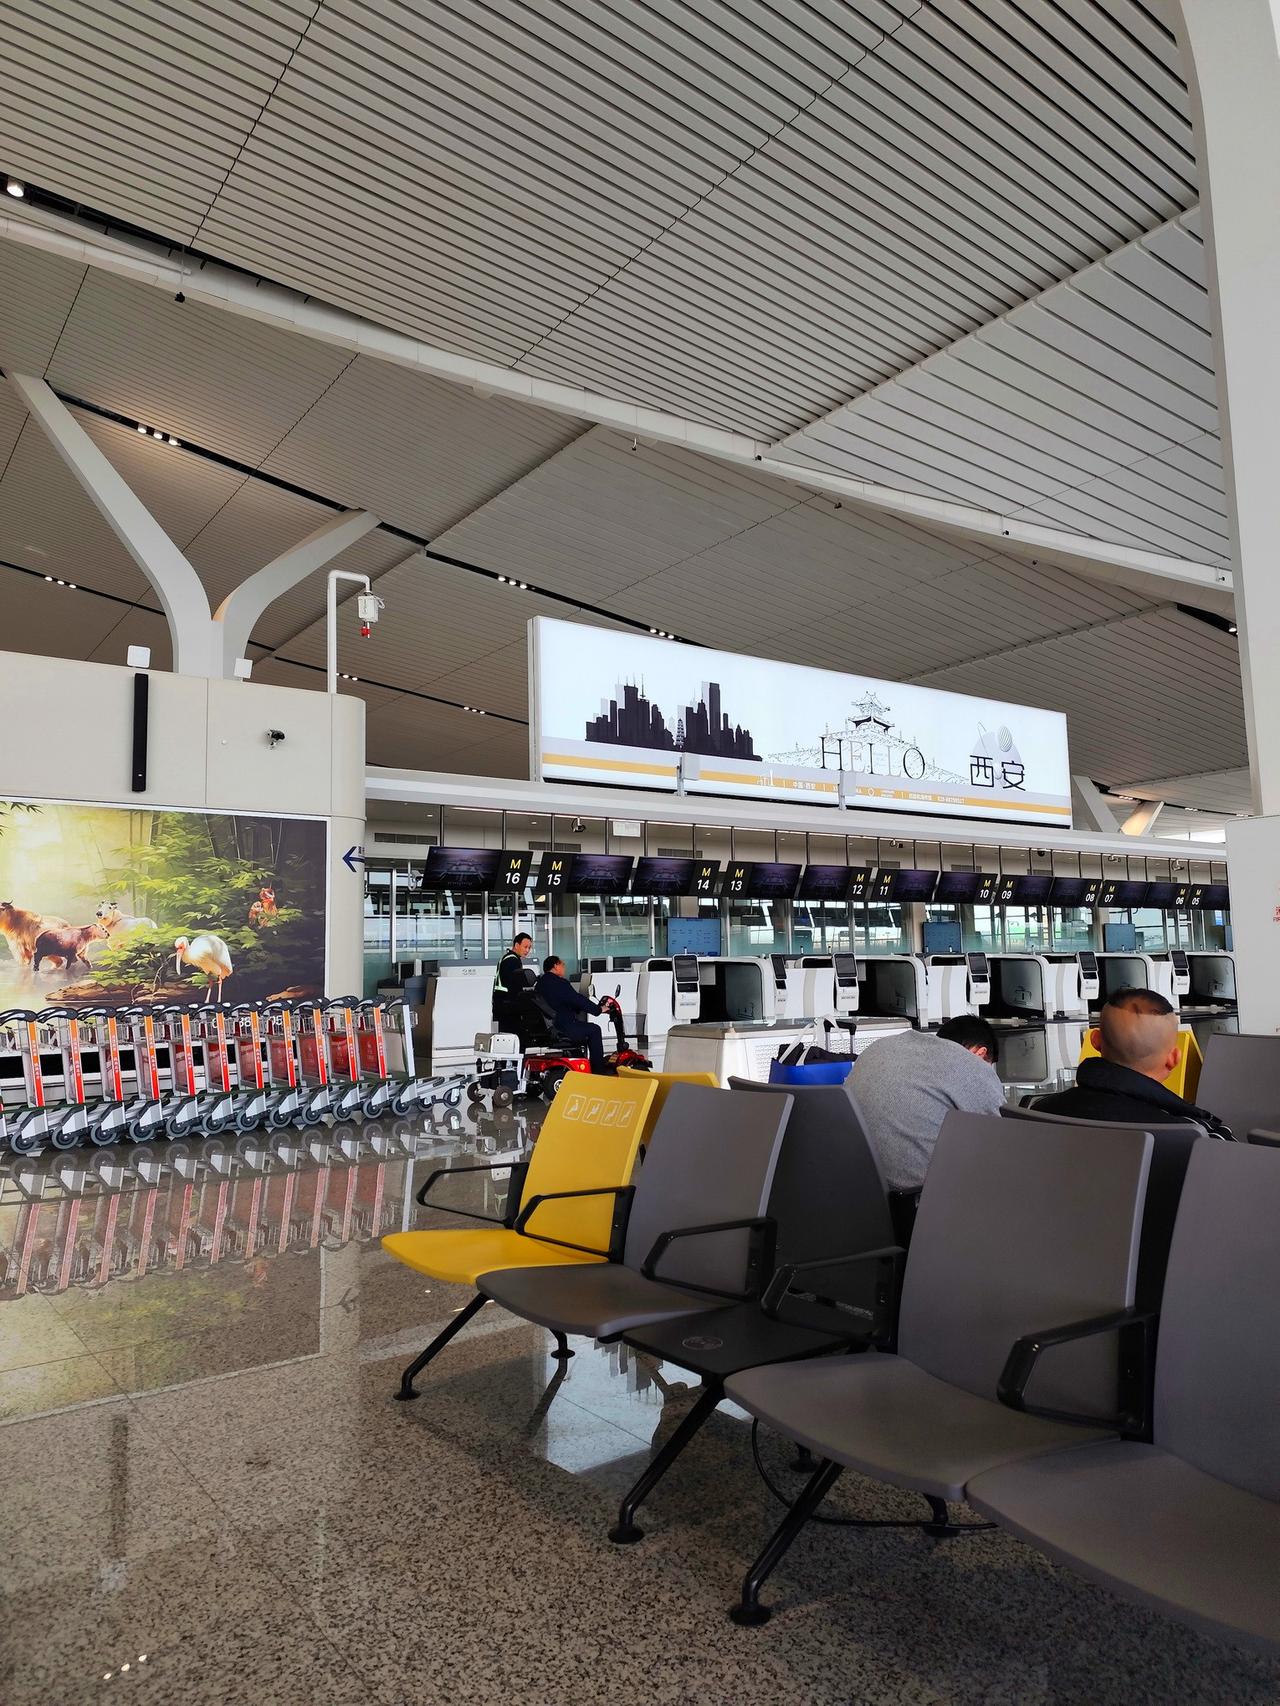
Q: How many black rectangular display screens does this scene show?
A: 12